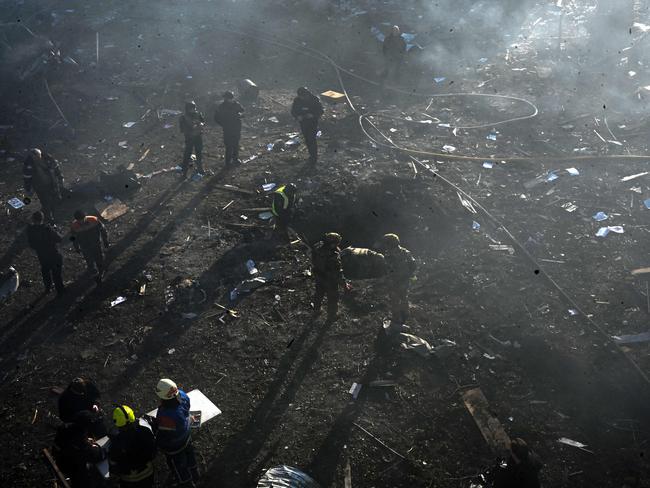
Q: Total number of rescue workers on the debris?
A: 15